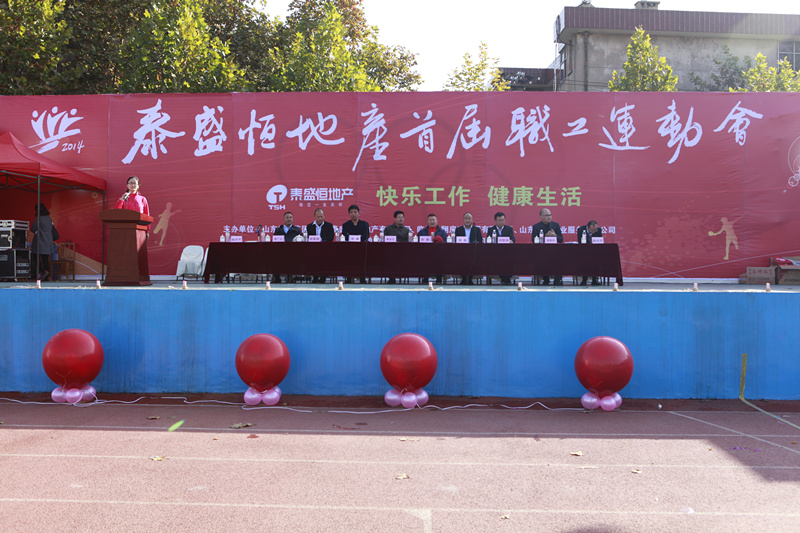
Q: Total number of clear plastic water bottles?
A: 10